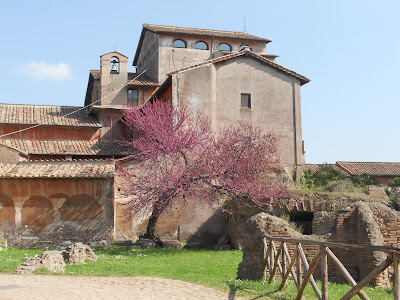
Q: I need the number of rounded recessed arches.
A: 3